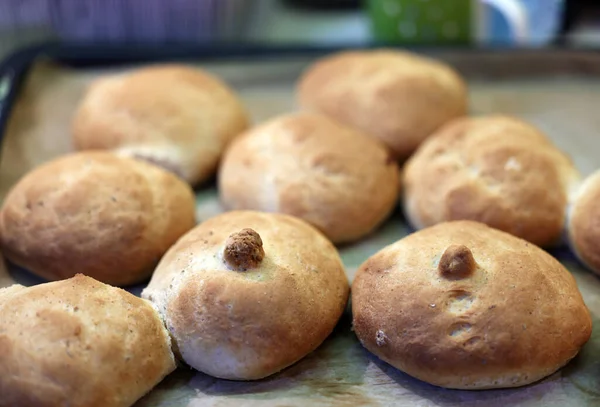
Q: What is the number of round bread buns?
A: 9